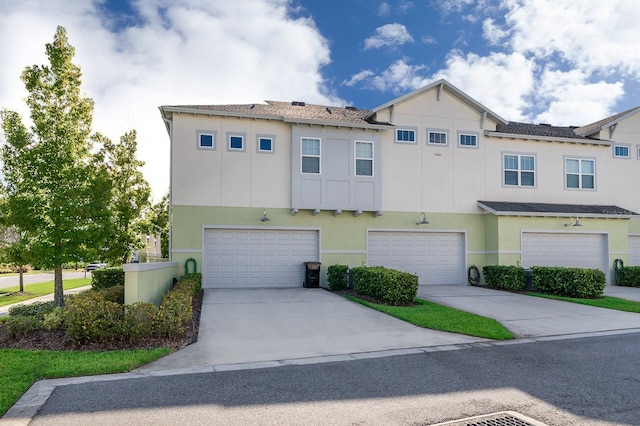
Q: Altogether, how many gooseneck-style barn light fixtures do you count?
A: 3